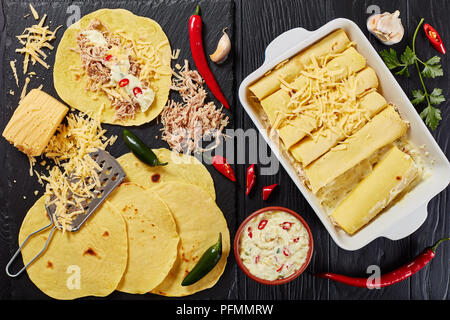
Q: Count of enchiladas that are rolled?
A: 6